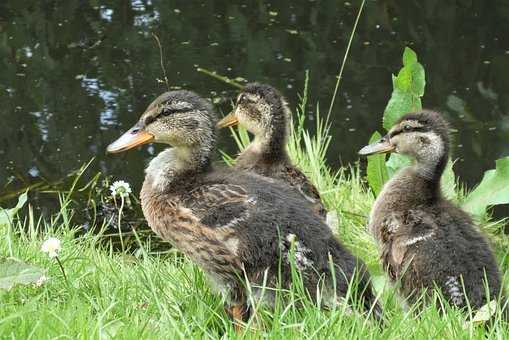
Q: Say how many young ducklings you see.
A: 3